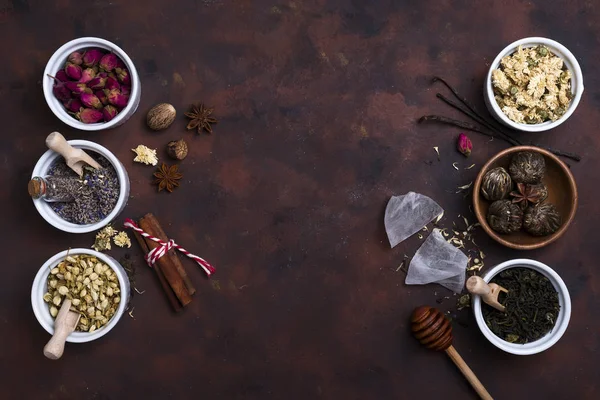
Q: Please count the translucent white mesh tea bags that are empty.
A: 2